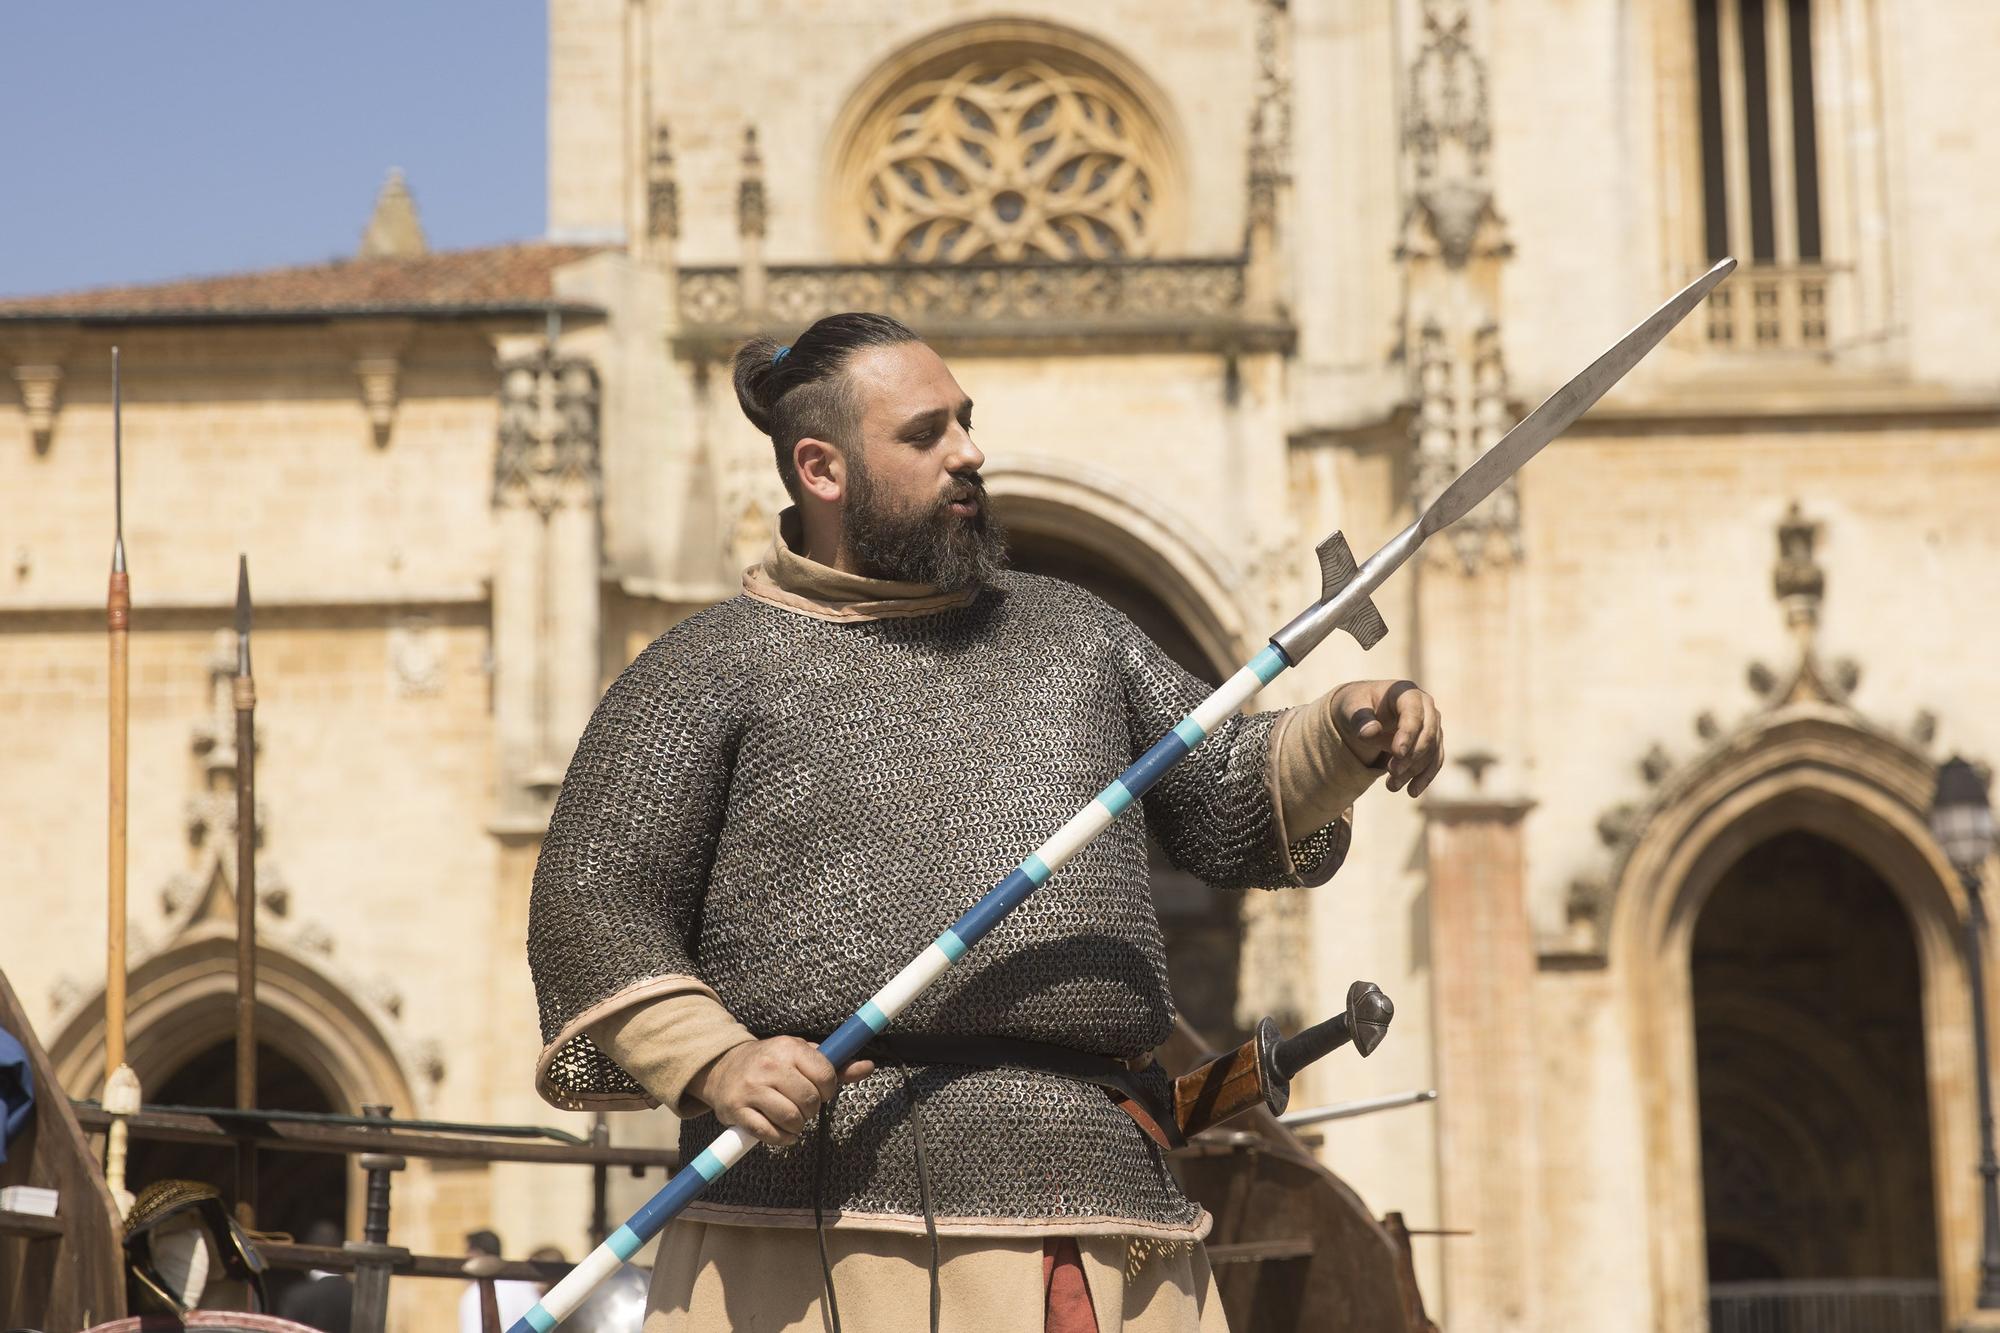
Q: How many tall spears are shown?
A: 3